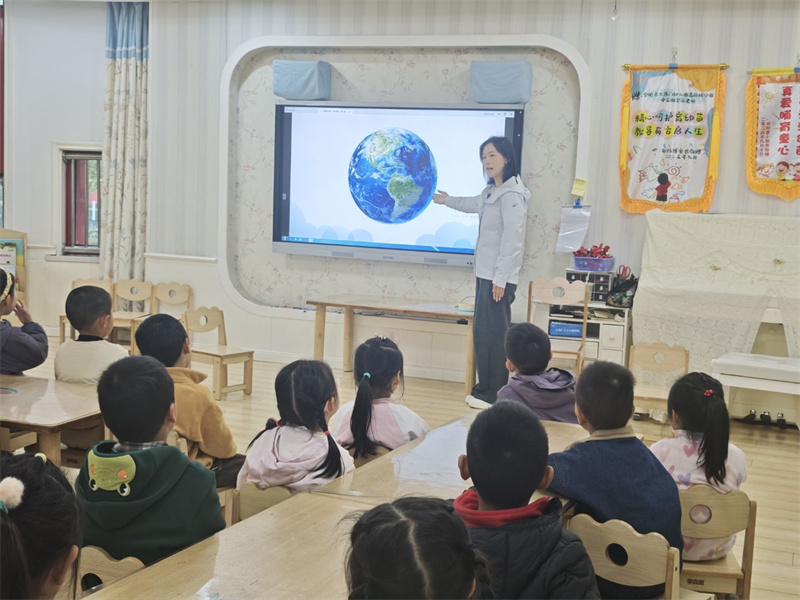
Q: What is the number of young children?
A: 12